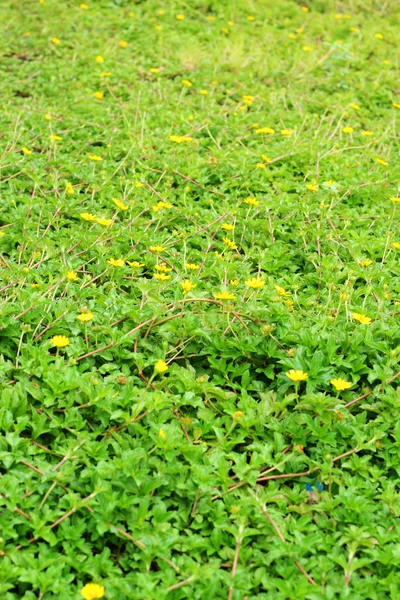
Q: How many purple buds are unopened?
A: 0